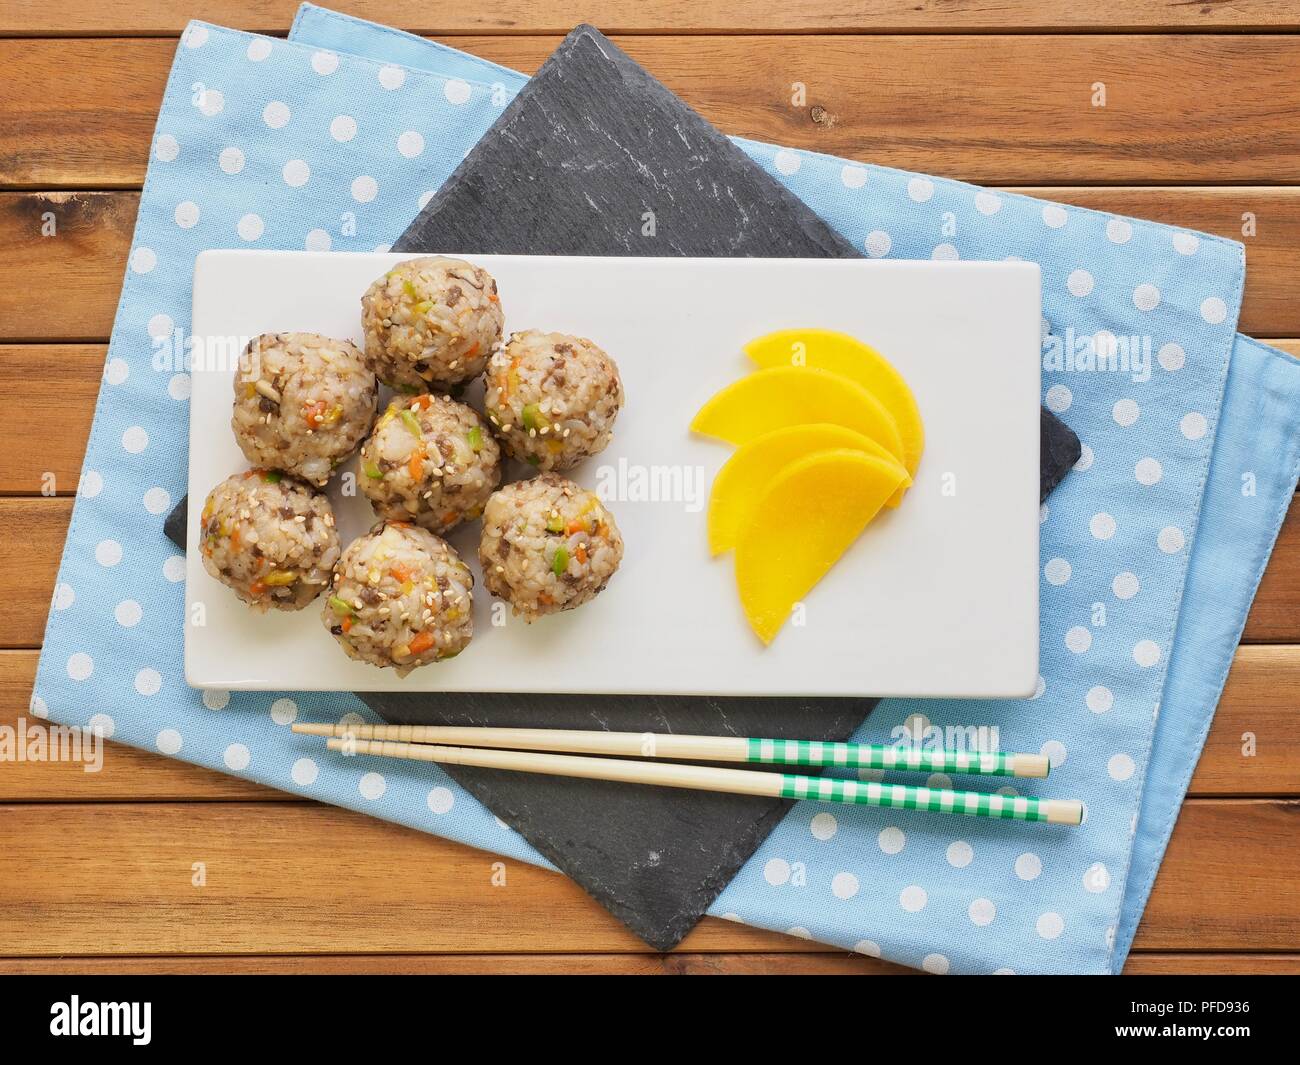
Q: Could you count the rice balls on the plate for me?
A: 7